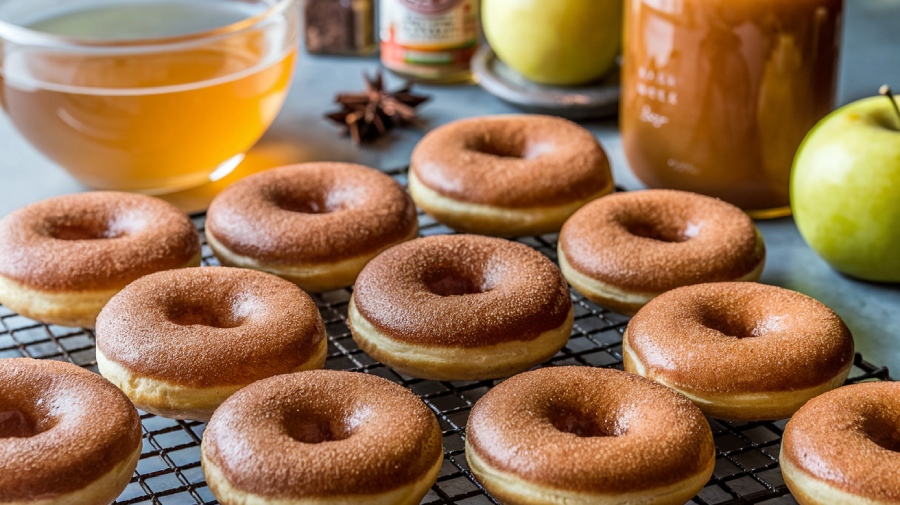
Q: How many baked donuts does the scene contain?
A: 11